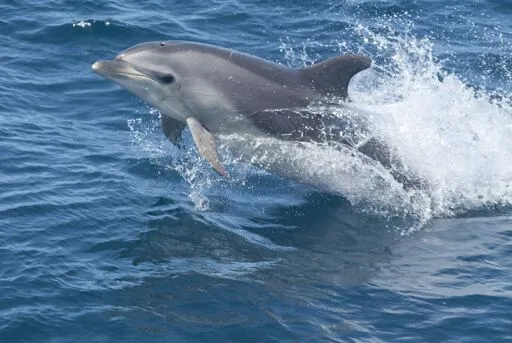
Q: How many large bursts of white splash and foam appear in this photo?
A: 1